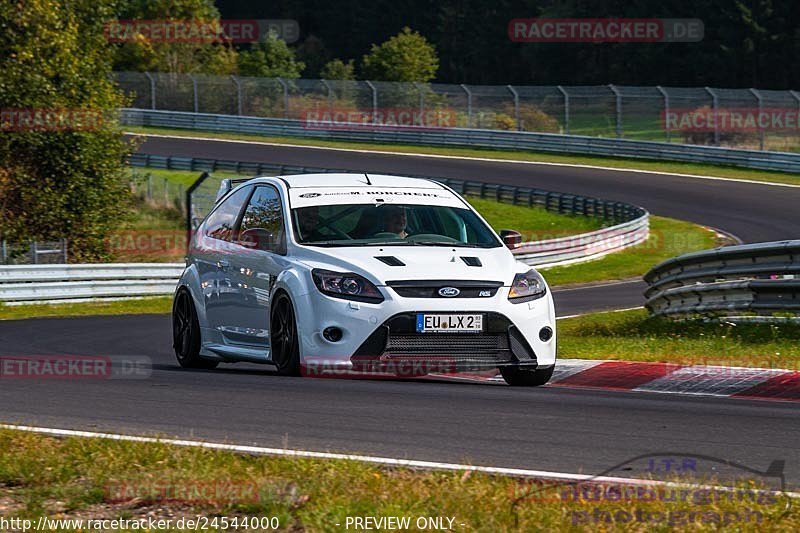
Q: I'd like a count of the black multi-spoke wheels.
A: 2